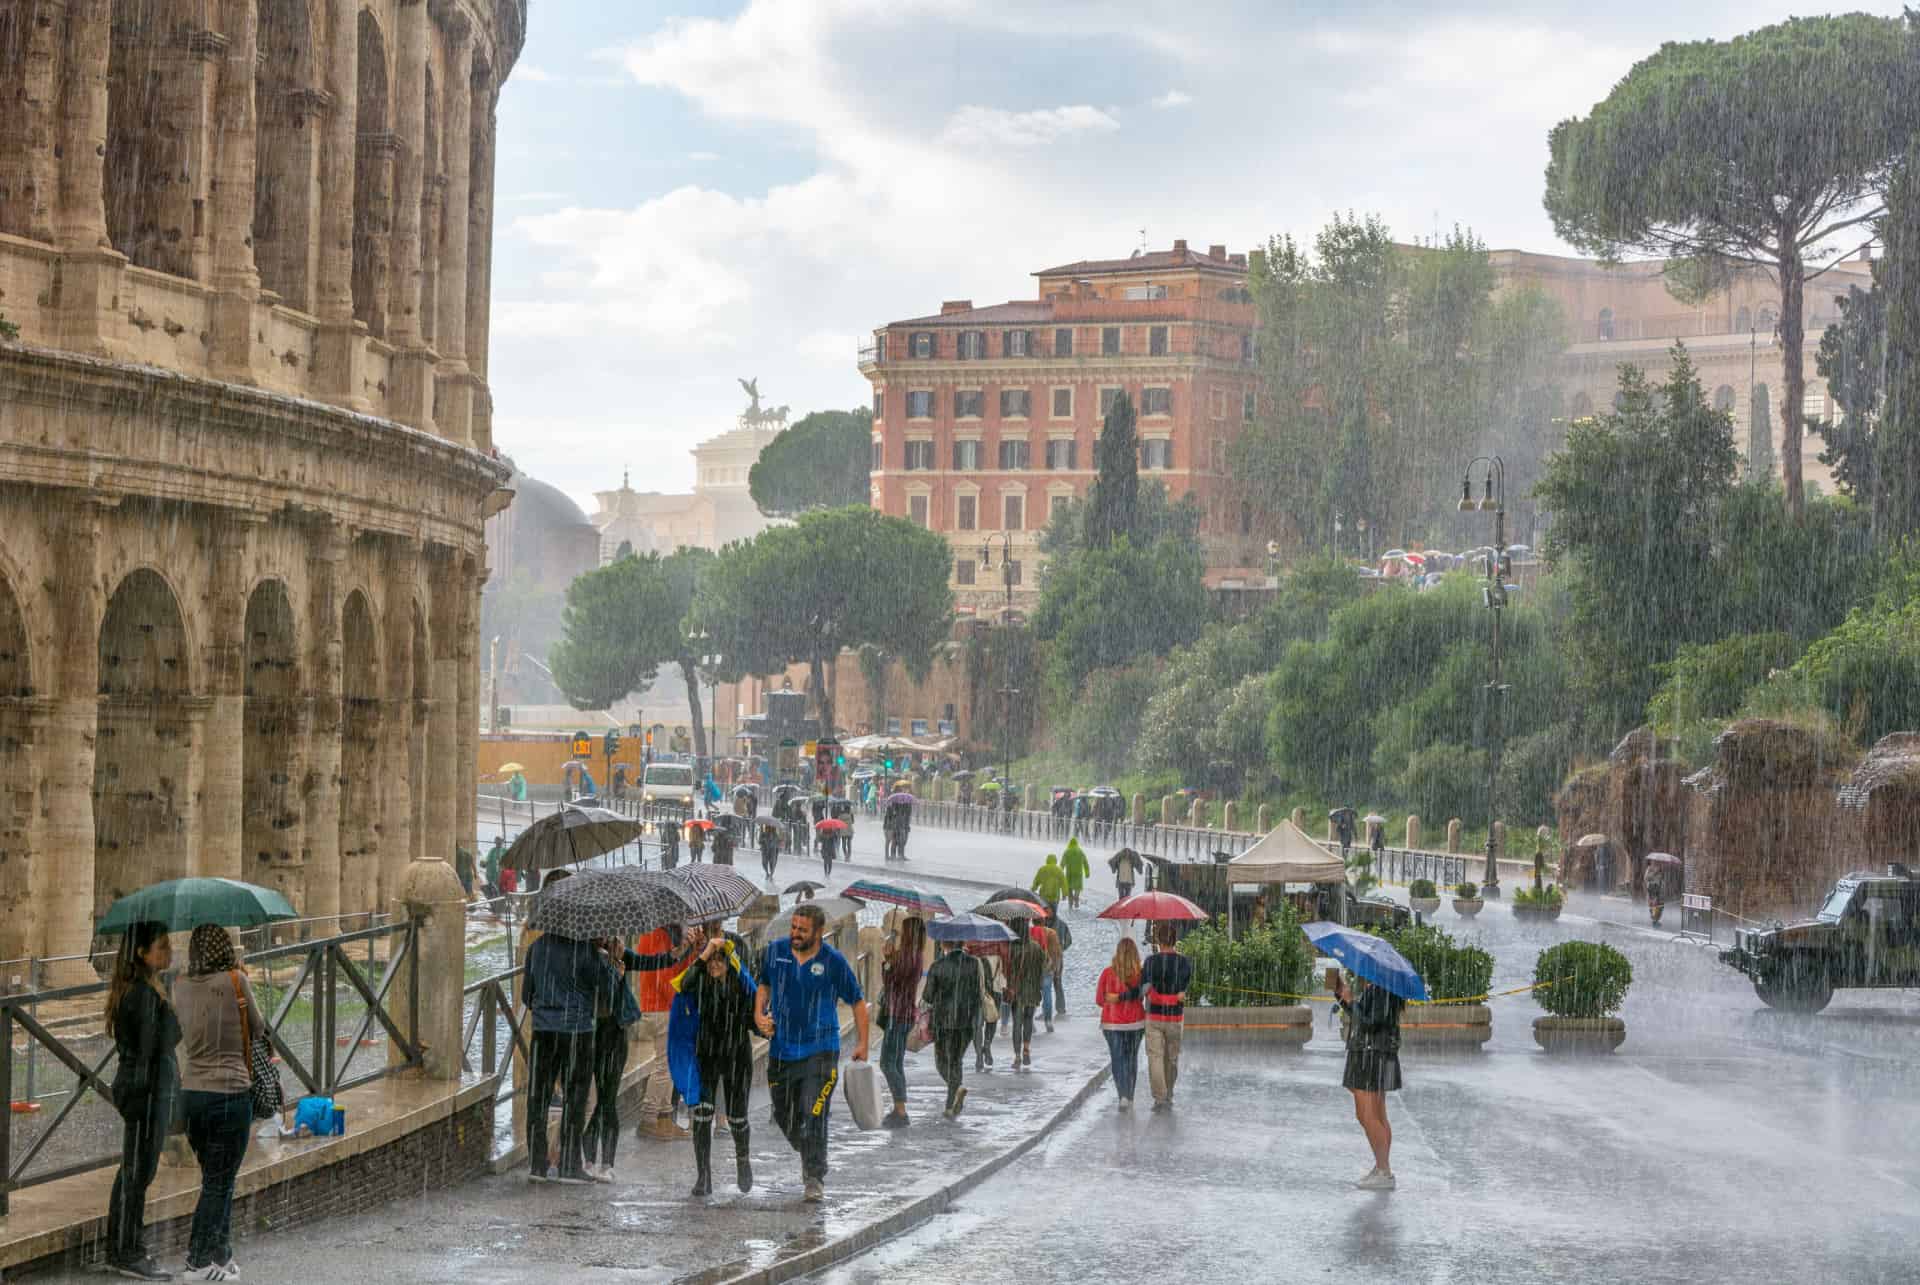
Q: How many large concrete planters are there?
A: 3